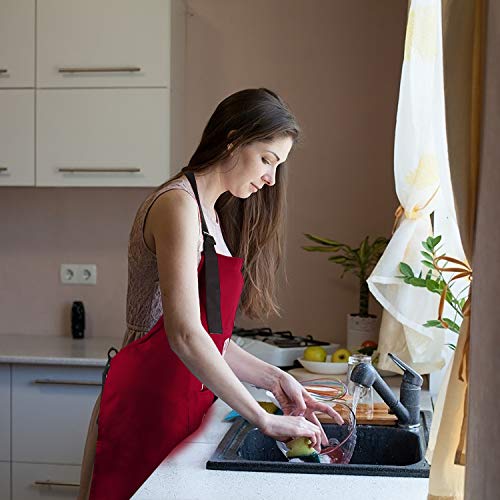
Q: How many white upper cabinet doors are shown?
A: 4